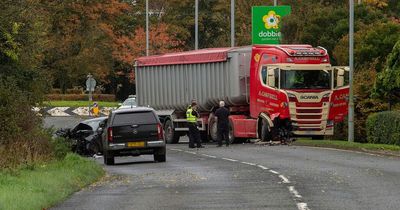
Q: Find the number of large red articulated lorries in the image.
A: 1